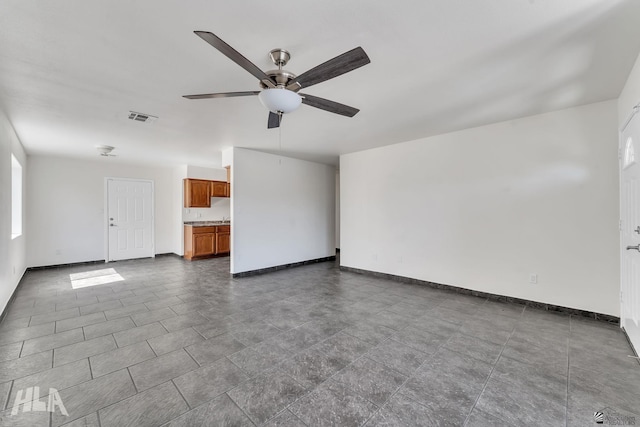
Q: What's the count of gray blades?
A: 5